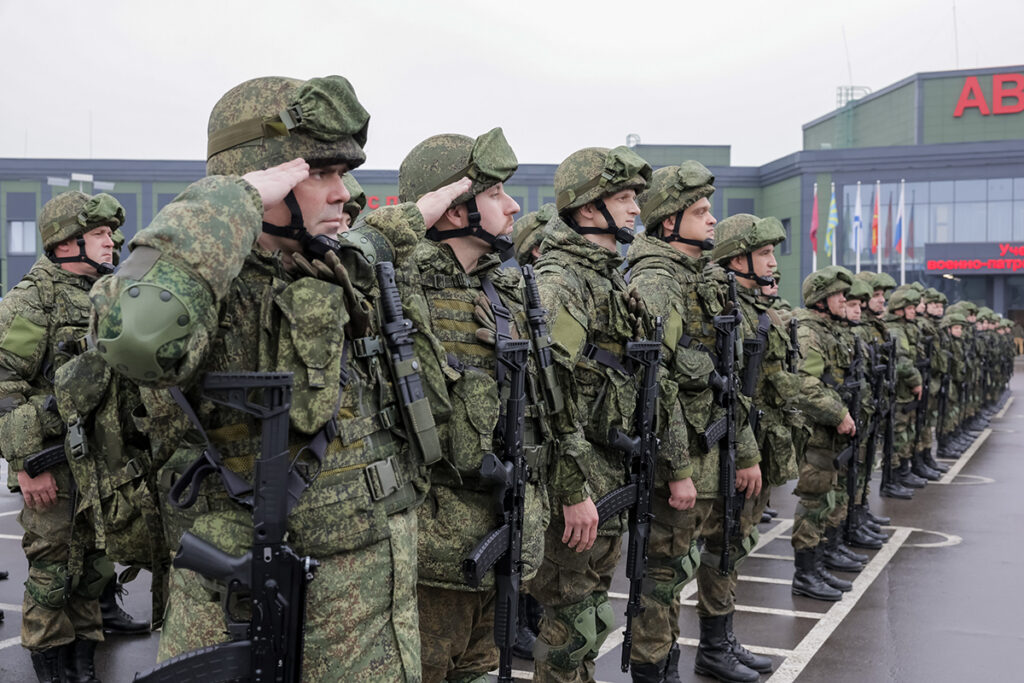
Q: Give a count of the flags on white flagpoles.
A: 5